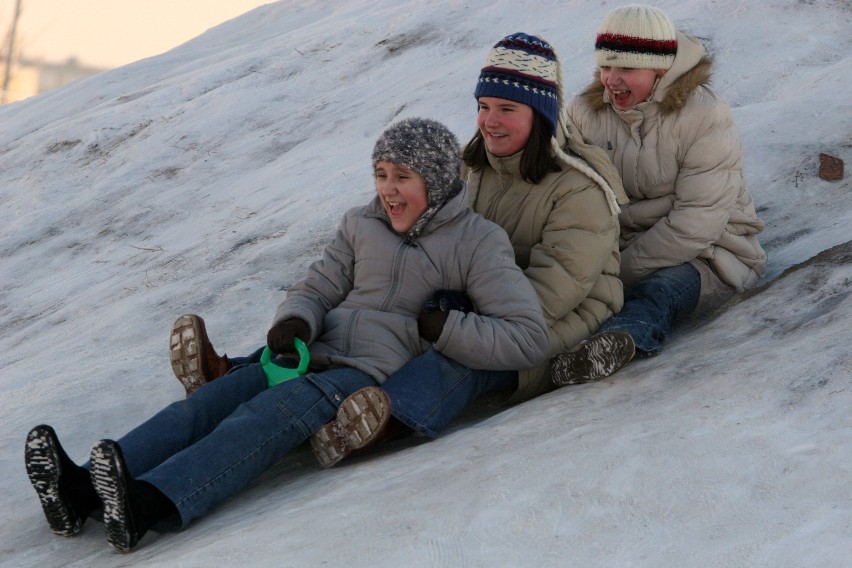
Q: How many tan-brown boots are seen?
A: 2